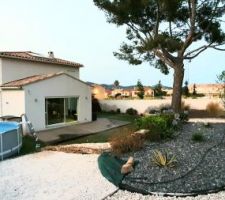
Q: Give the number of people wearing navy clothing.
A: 0